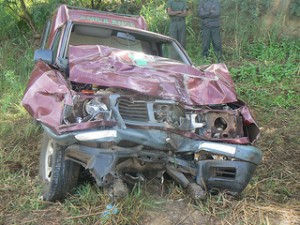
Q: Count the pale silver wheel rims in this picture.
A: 1